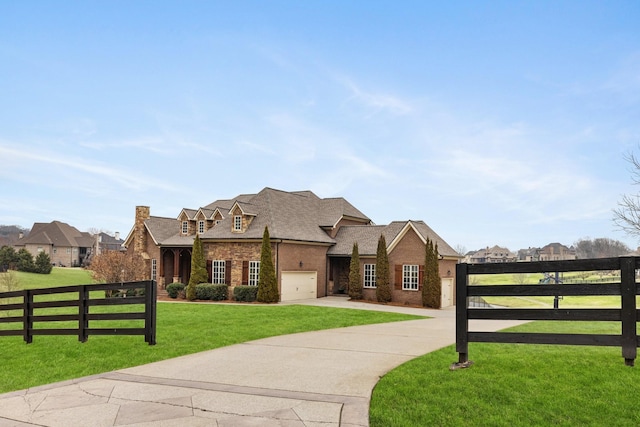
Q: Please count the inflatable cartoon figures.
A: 0